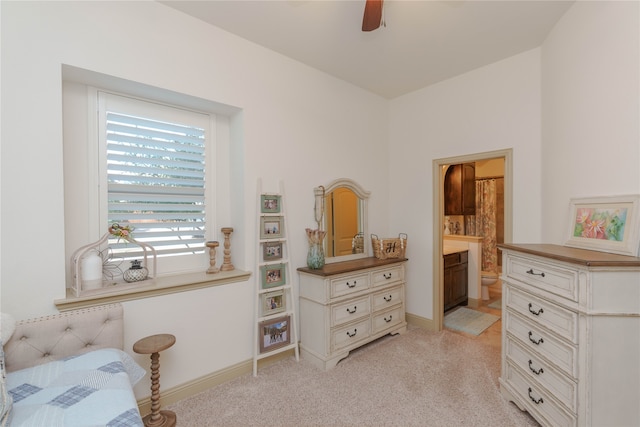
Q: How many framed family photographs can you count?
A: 6